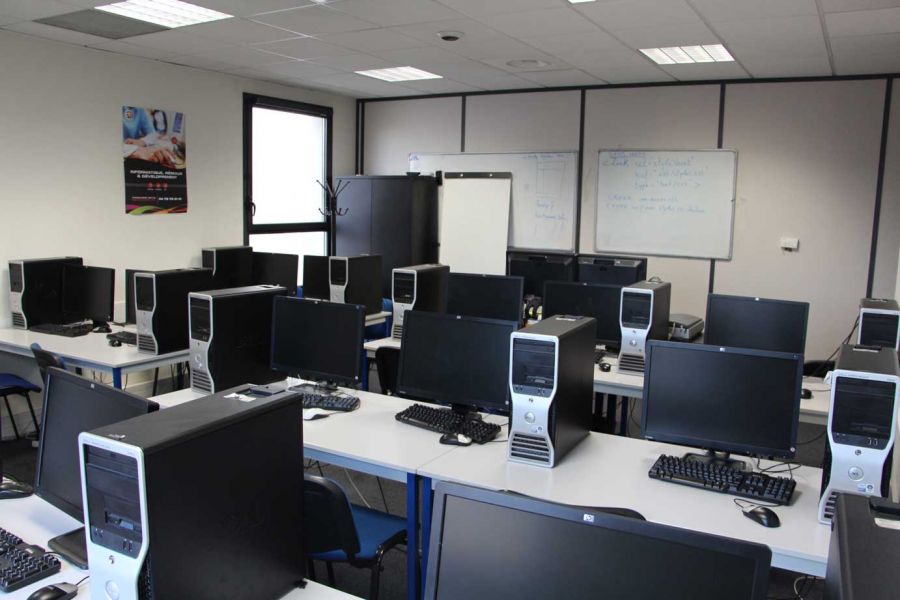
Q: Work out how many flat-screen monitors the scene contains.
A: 12